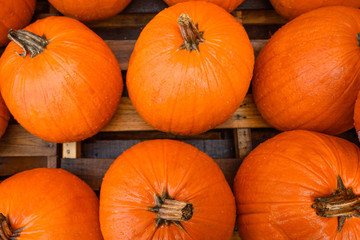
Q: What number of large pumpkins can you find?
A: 6